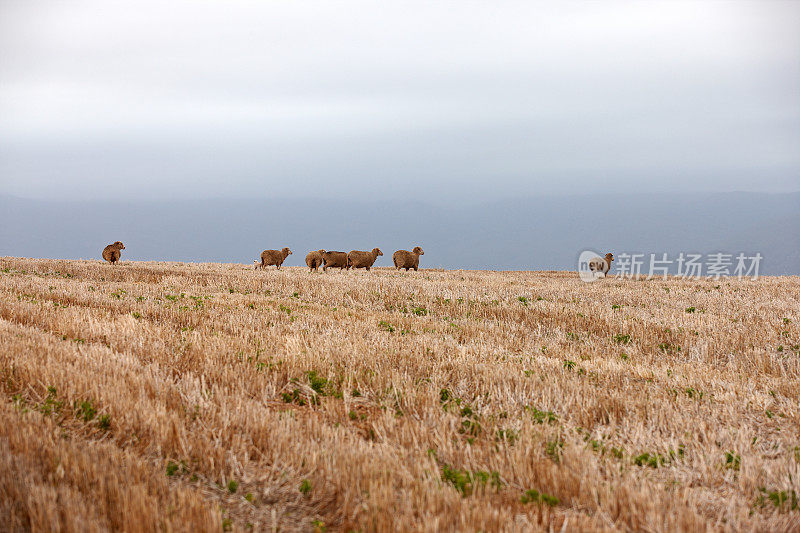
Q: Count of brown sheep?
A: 7